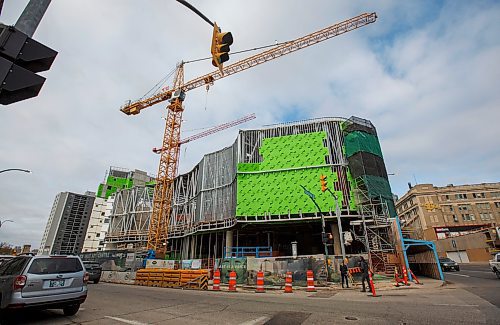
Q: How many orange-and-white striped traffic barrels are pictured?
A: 5